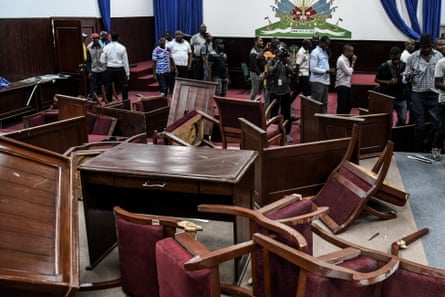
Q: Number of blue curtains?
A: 3